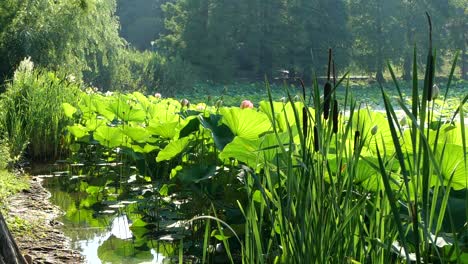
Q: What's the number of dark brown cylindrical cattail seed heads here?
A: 6